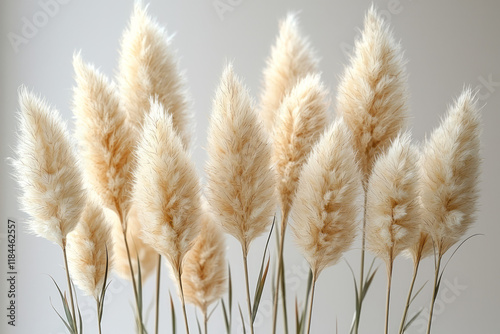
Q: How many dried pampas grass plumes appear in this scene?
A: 15